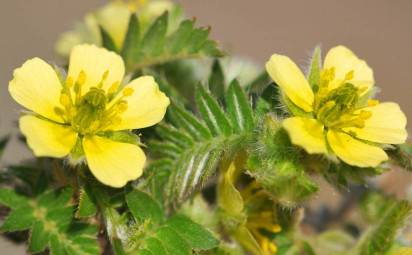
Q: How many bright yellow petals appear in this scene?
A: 10